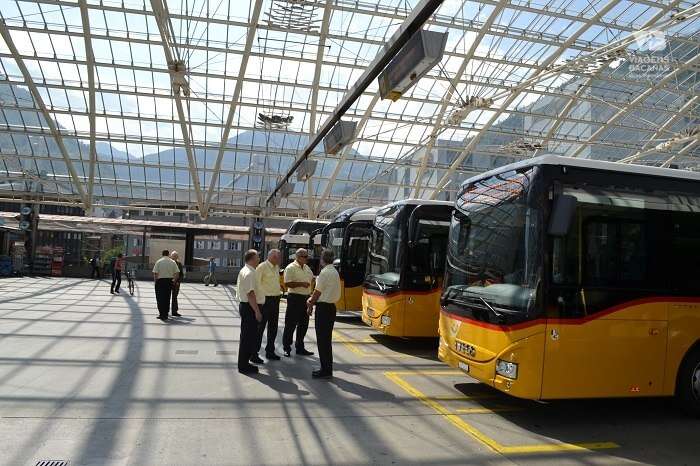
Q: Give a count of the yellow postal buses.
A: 4